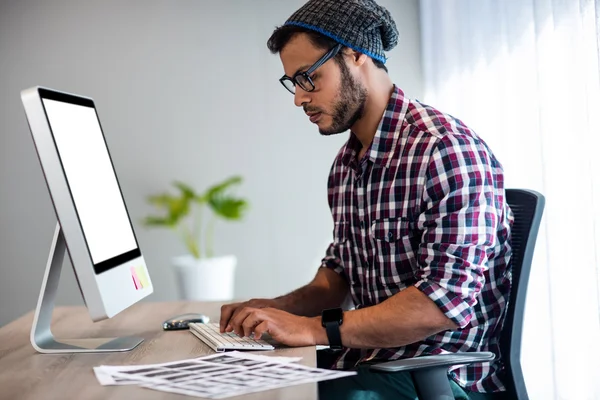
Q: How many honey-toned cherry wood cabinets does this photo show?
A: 0